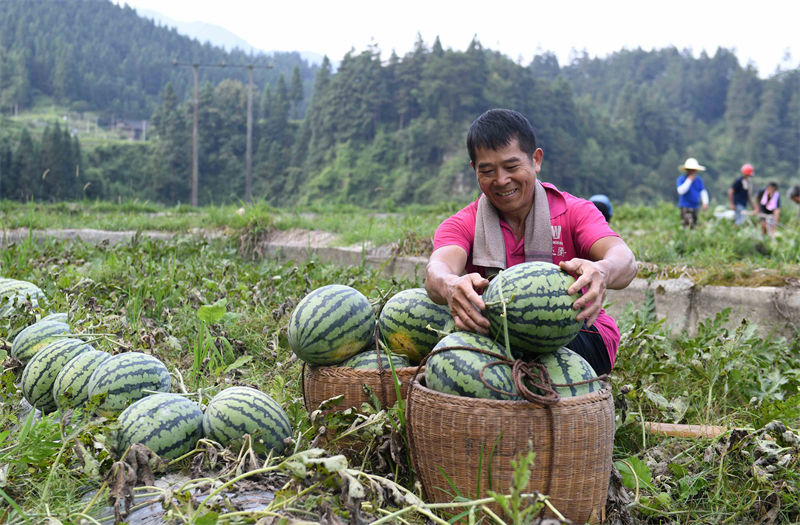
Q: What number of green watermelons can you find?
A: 14